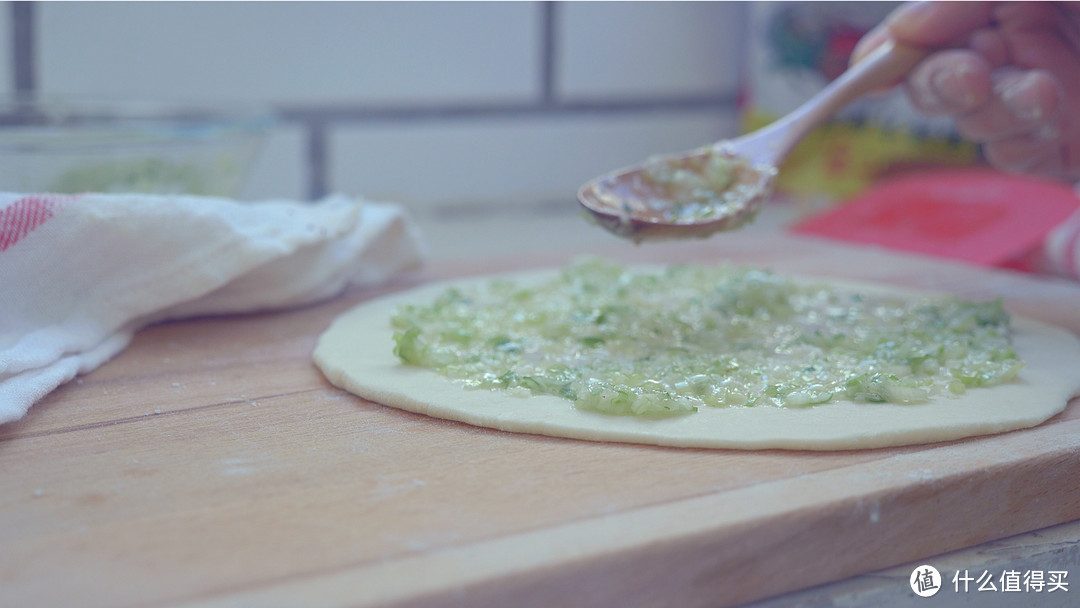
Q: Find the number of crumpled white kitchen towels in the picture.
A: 1